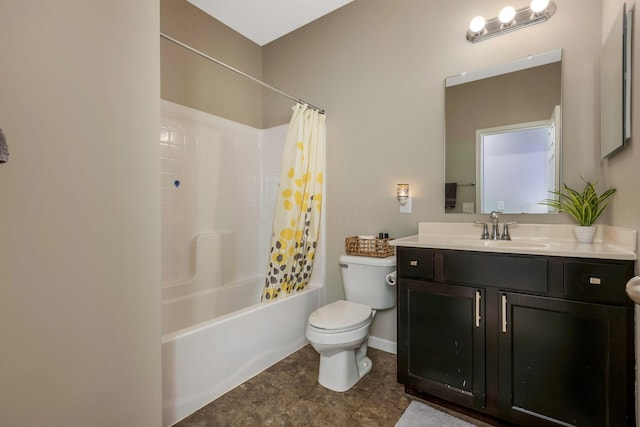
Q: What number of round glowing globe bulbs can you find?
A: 3